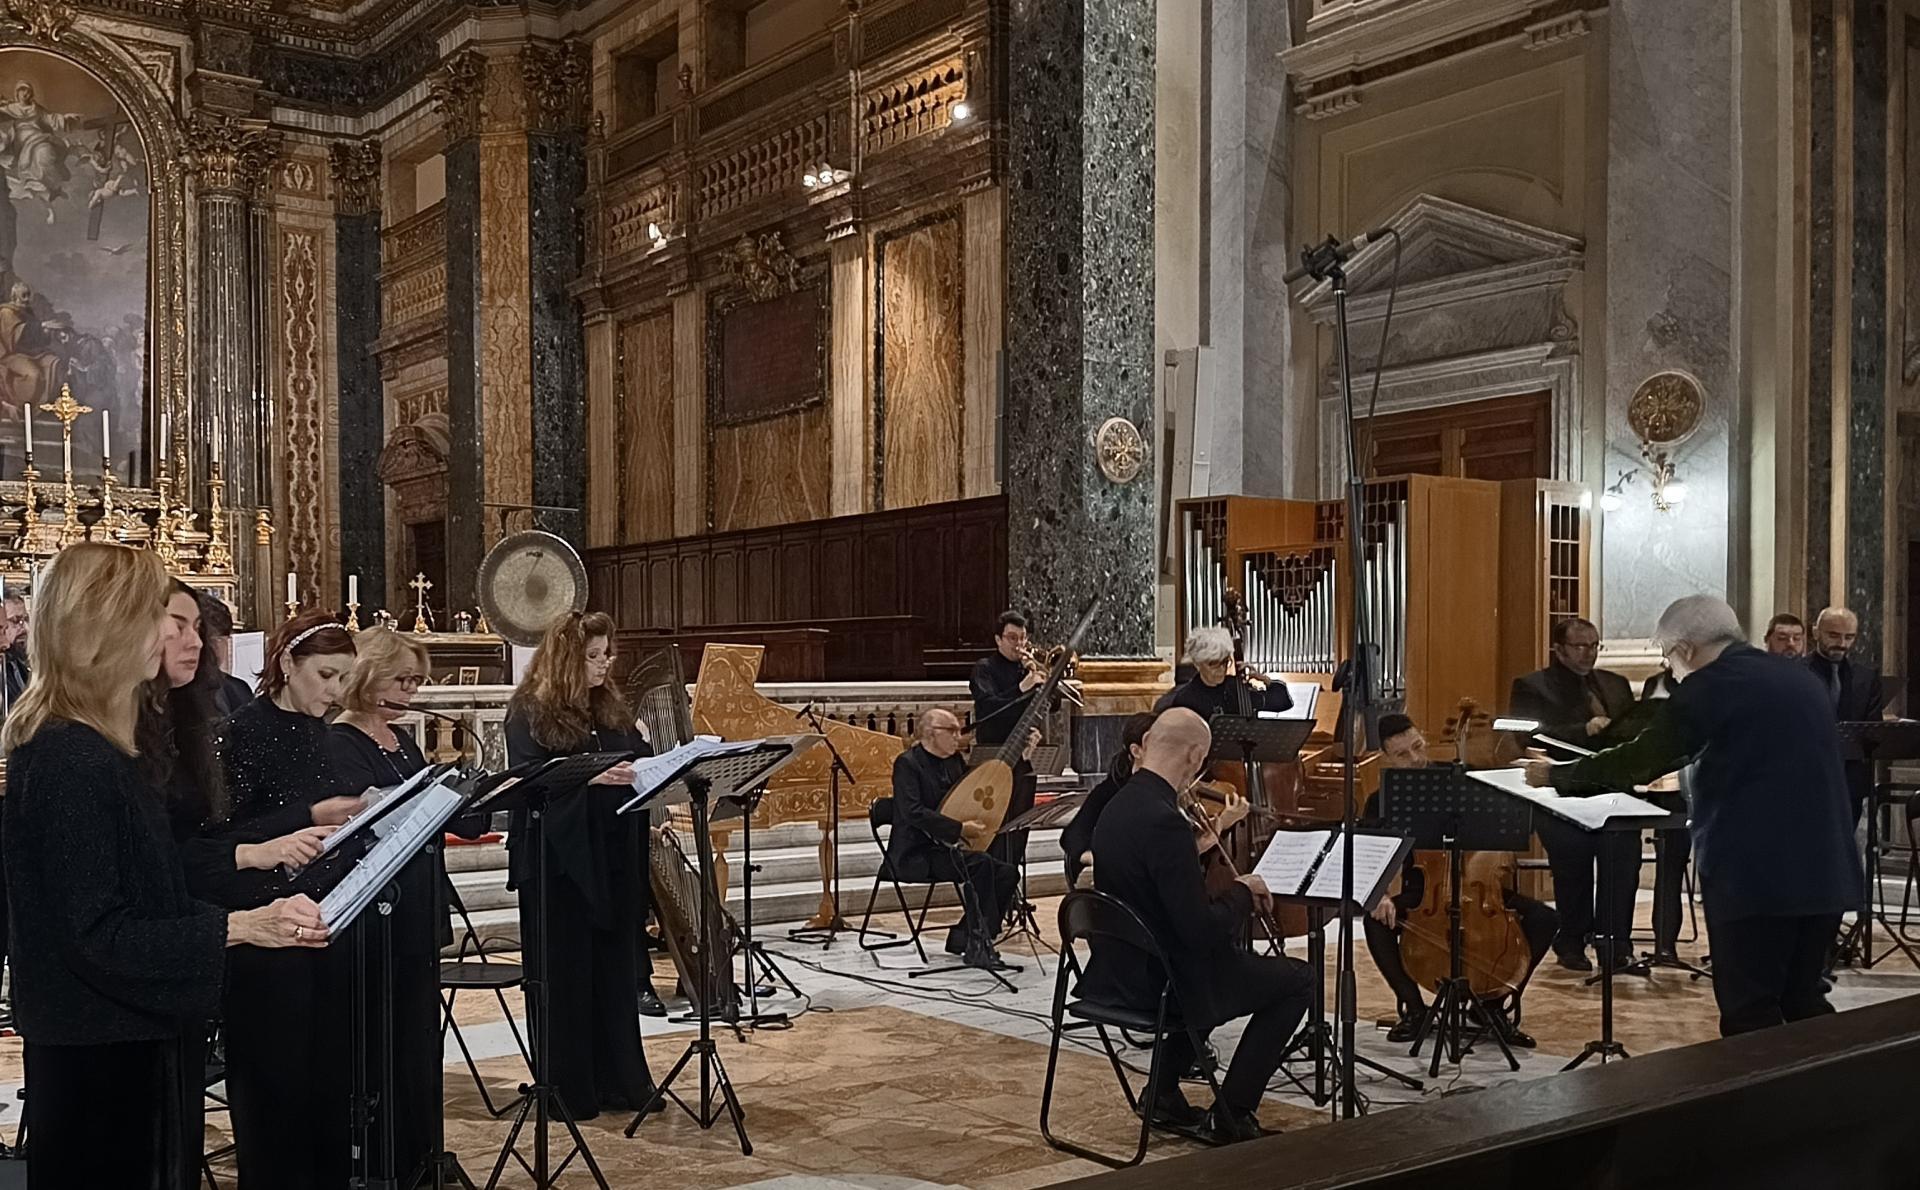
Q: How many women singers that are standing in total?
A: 5